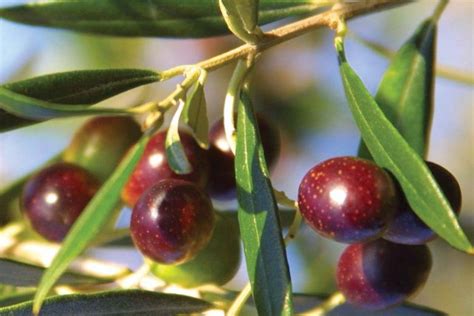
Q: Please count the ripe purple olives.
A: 7